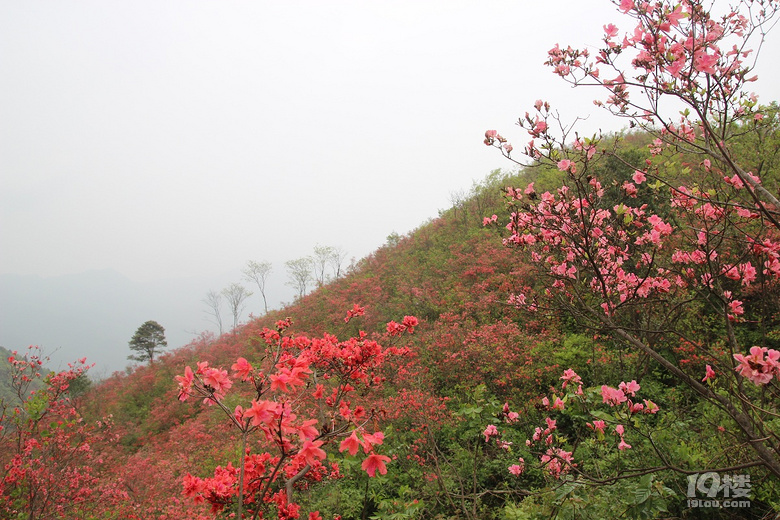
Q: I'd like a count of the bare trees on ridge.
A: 6